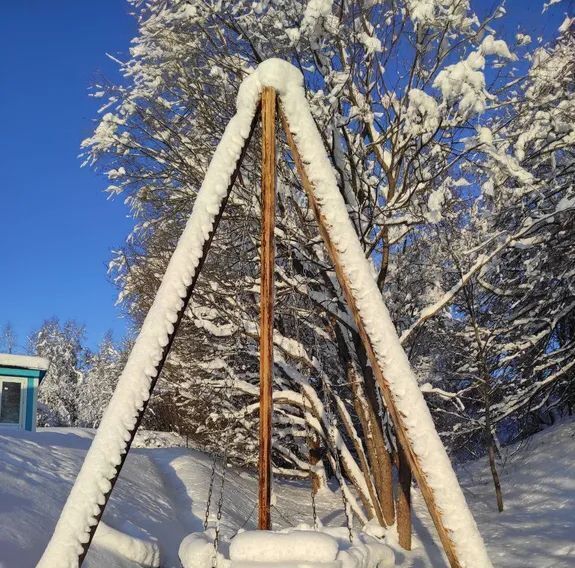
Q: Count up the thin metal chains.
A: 4